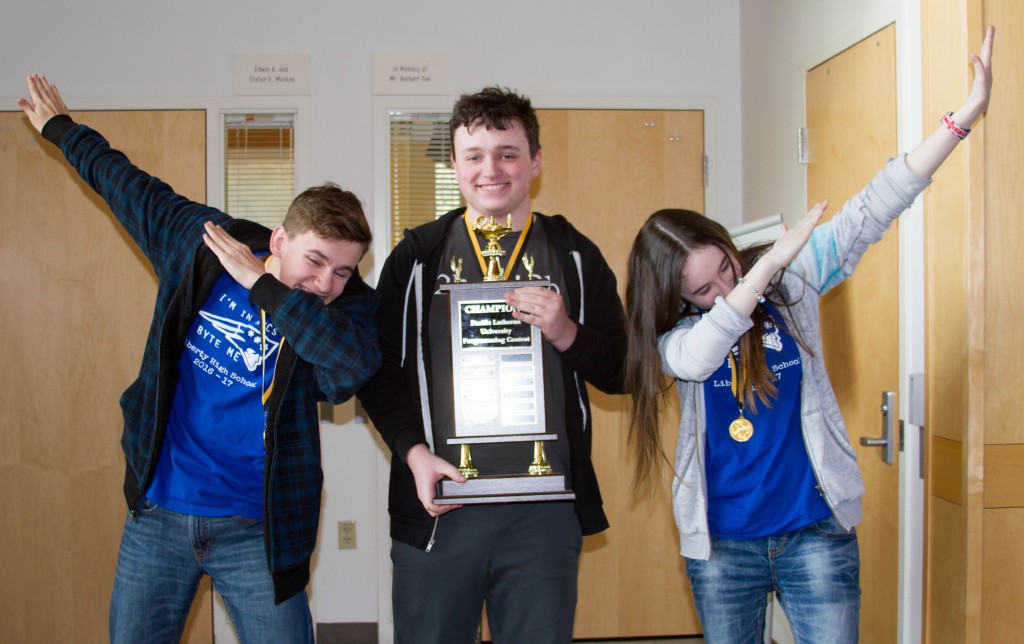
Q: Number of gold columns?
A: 2